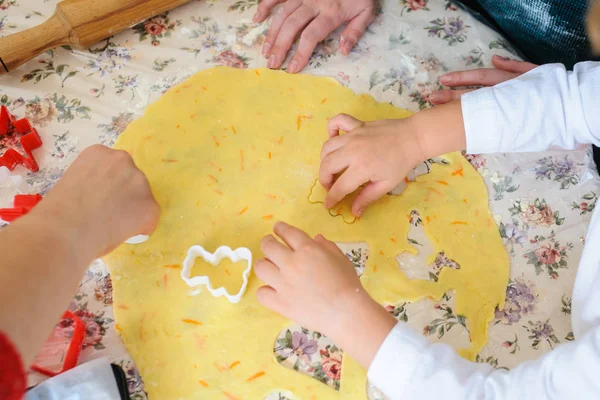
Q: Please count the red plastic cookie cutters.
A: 3